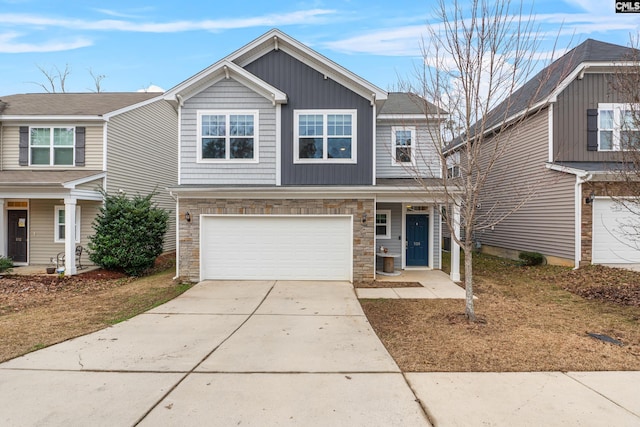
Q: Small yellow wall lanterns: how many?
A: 0